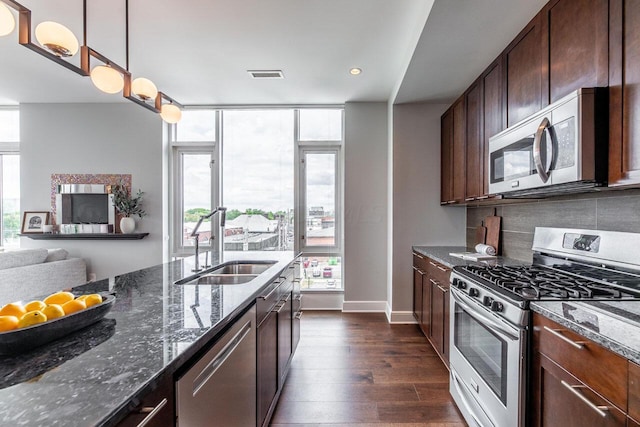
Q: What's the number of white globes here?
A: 5